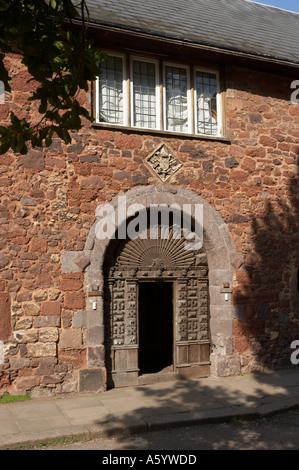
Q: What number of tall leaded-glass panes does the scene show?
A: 4